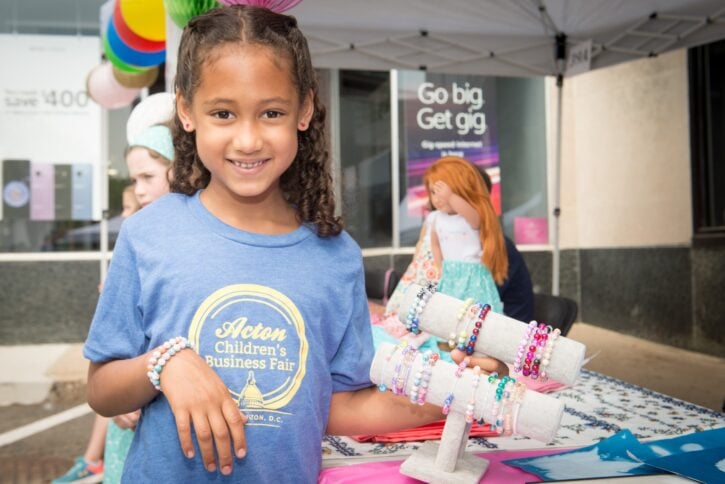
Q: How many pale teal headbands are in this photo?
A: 1